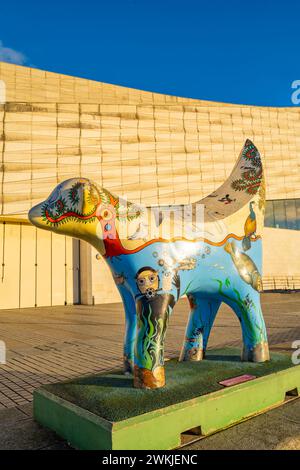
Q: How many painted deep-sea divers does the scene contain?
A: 1